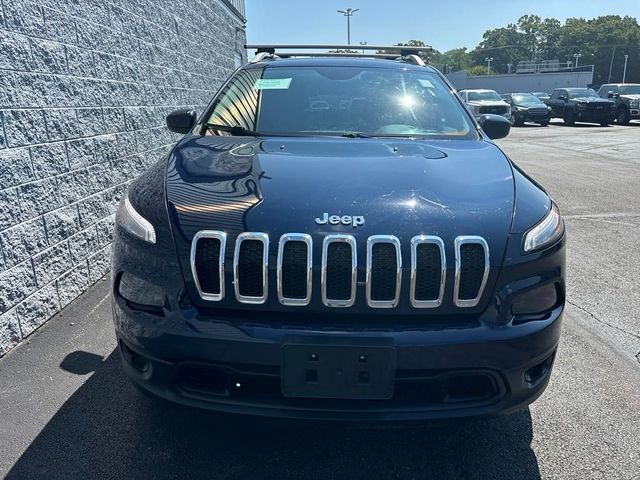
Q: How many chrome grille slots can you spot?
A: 7